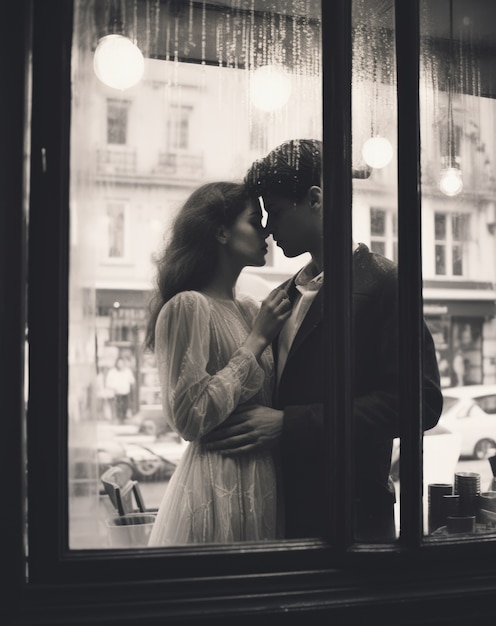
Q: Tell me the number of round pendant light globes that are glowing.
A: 4